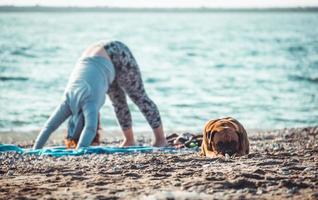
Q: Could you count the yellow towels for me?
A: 0